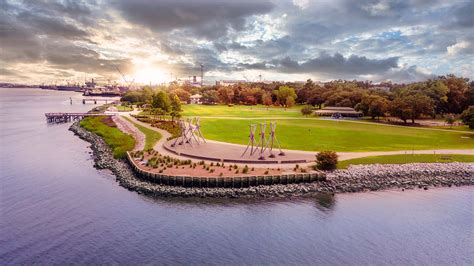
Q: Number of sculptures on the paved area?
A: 6